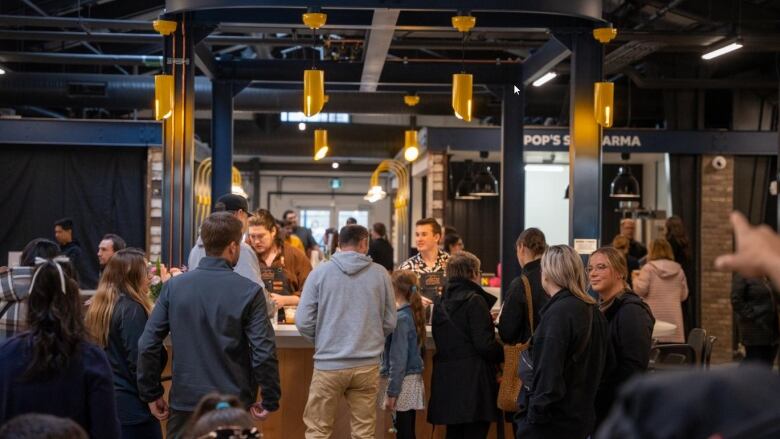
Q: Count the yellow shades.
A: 6